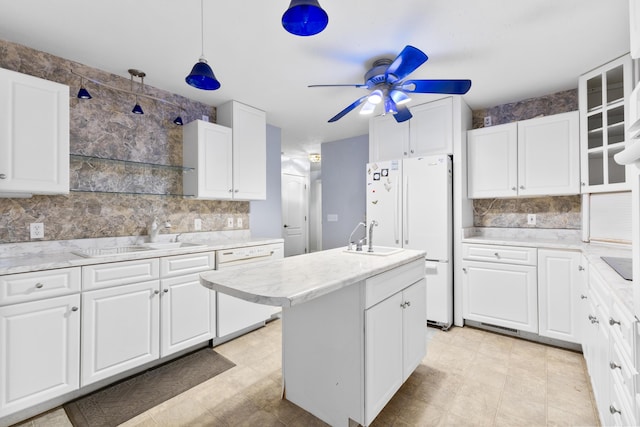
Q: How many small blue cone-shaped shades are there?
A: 3